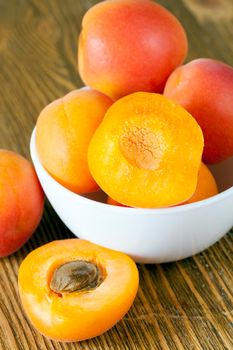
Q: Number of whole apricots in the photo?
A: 5